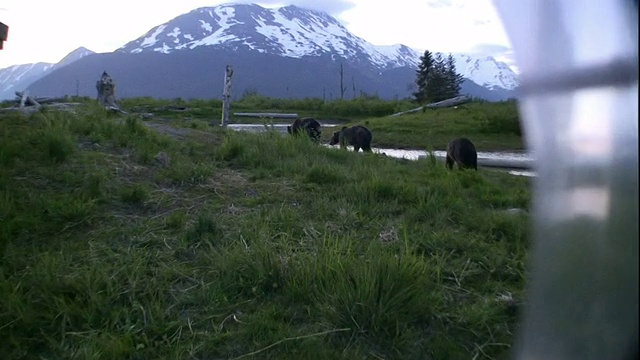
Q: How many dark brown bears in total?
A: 3